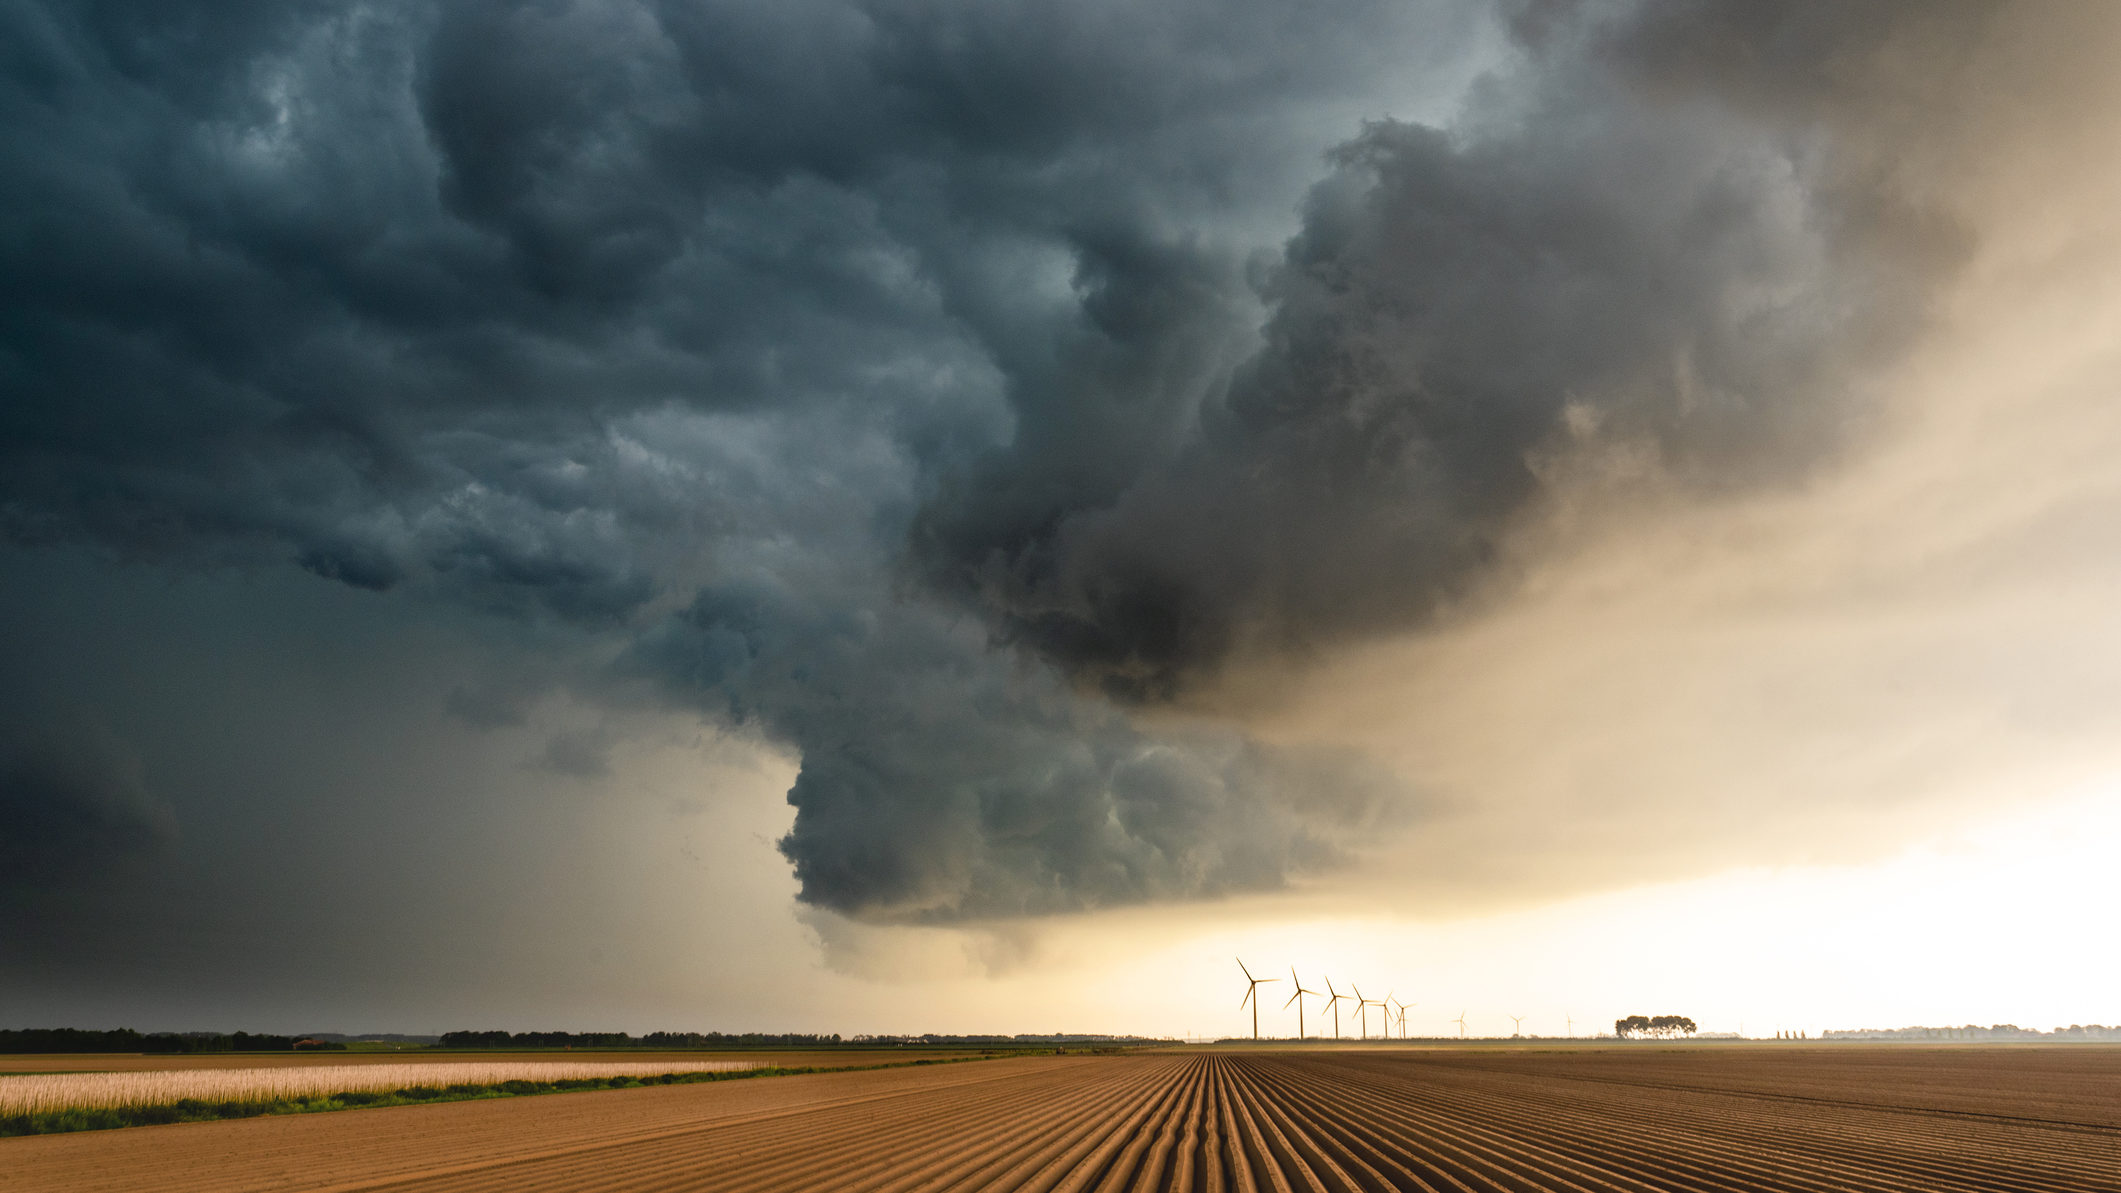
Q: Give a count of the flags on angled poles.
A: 0